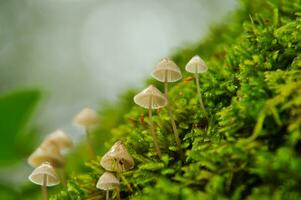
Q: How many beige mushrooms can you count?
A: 9